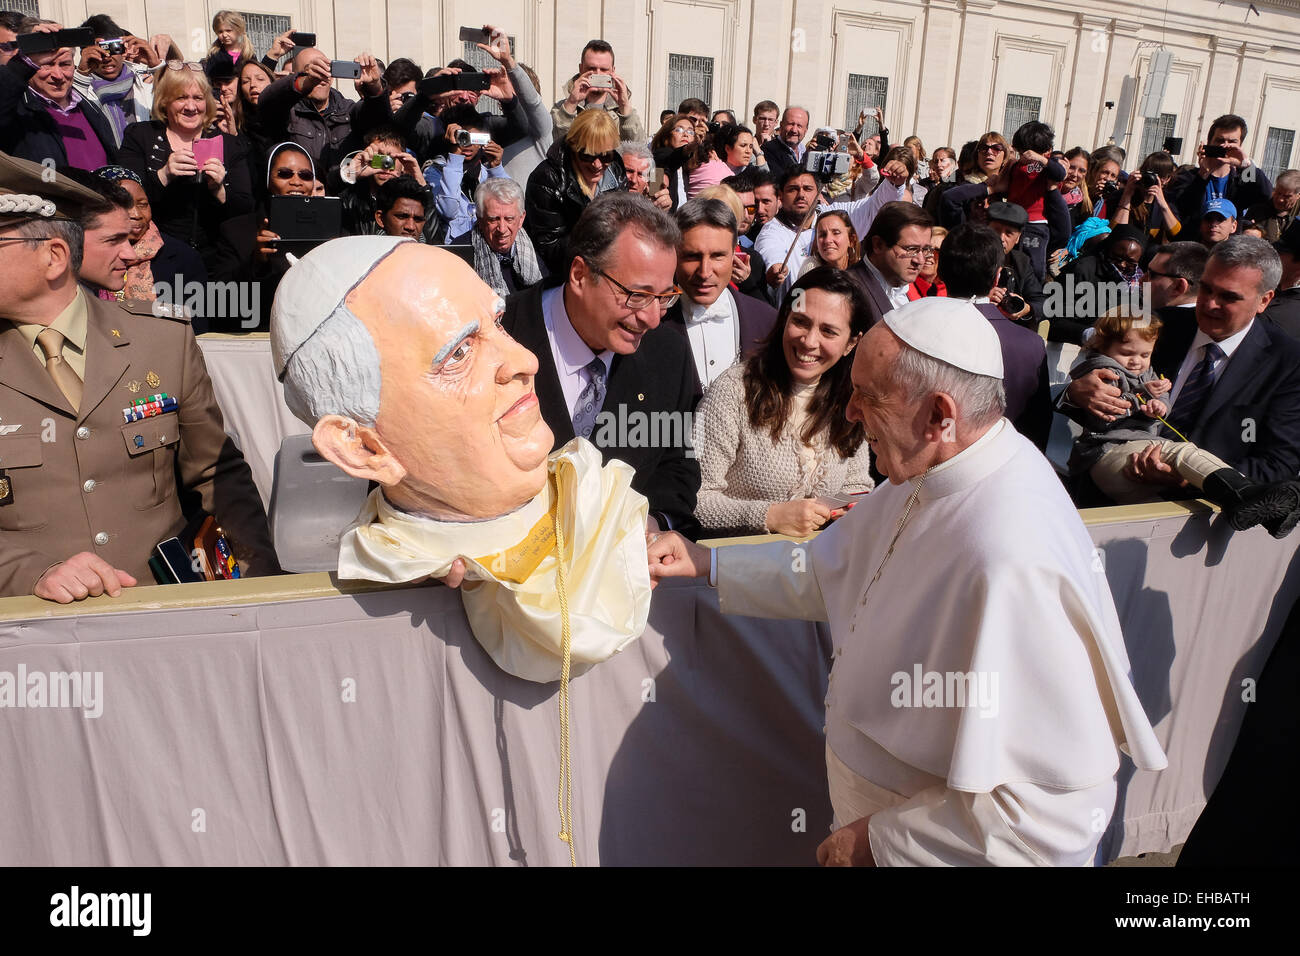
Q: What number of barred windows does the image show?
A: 8